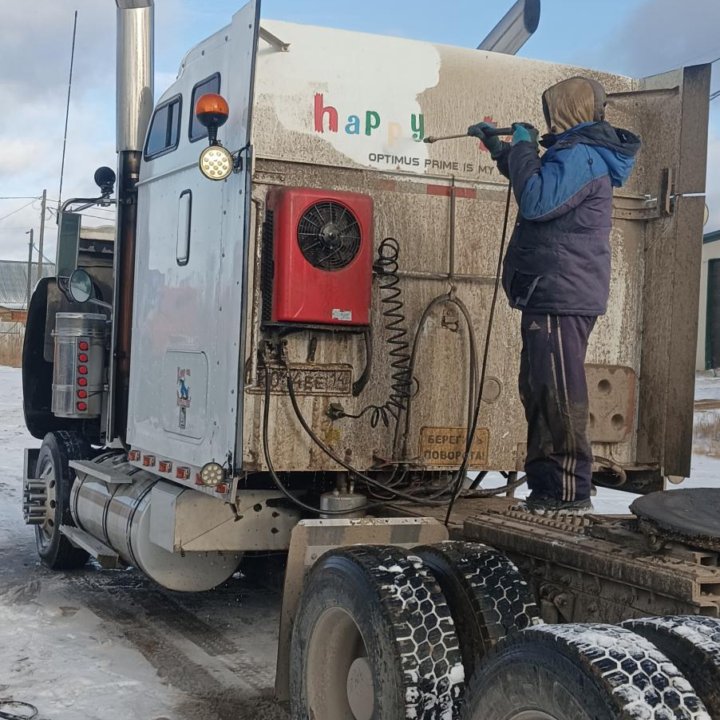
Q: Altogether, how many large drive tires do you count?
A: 4